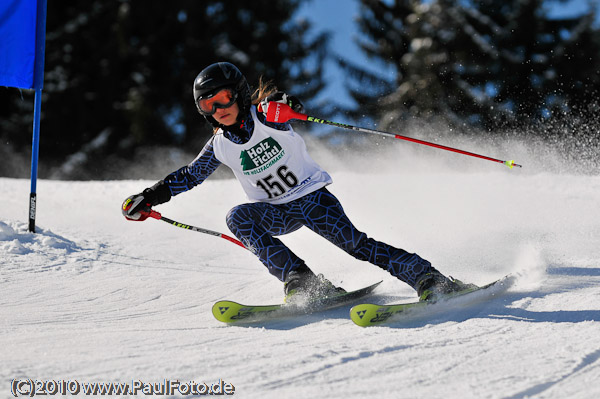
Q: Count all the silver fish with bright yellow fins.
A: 0